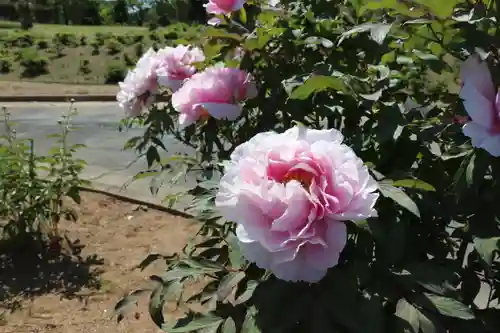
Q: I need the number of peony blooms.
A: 6